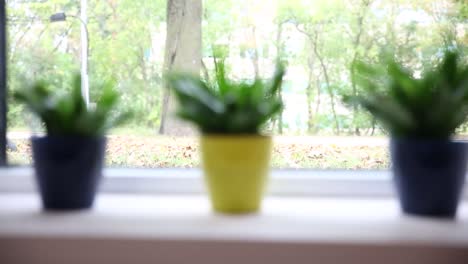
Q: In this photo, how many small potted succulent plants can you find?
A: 3